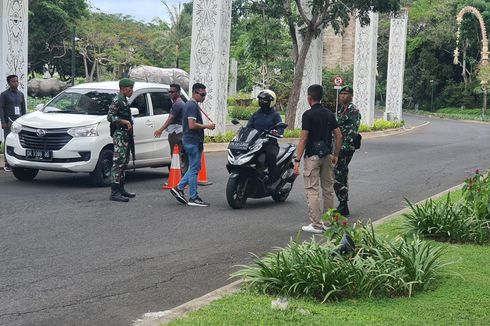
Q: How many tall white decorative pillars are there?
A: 5